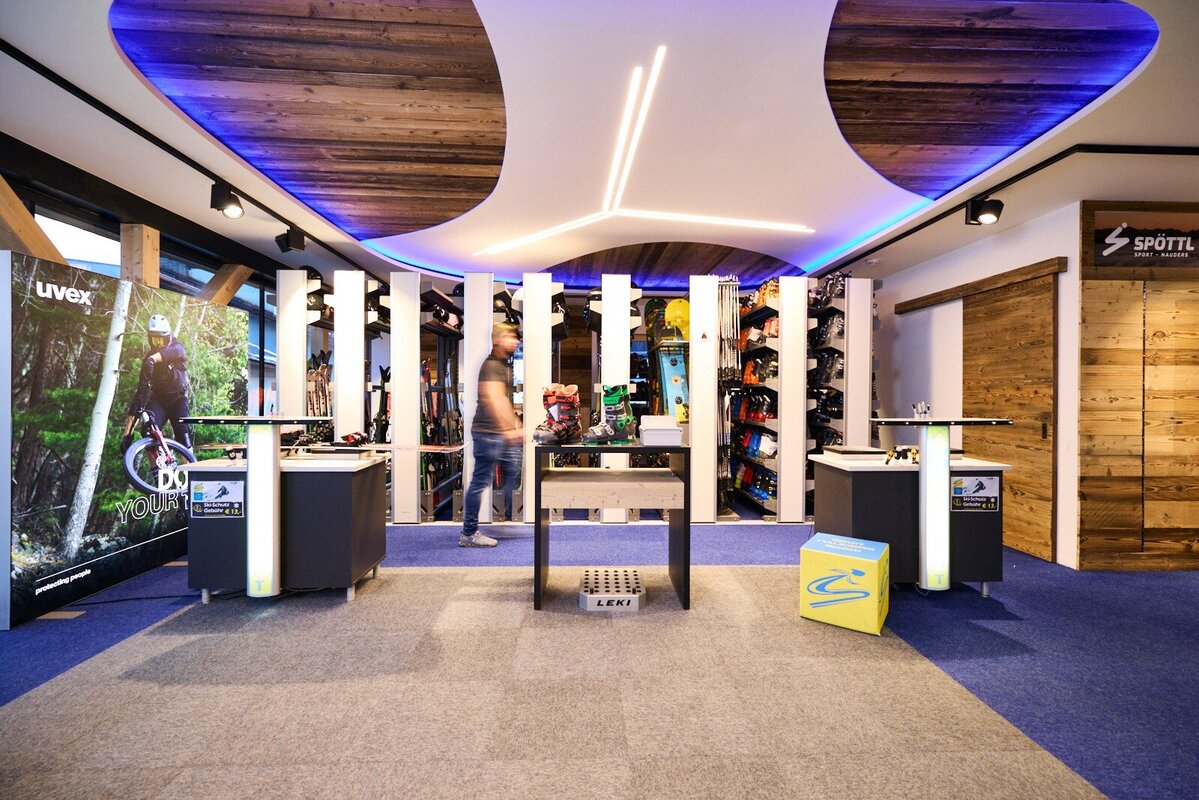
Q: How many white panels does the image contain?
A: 9